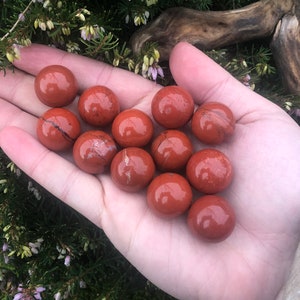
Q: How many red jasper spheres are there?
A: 12